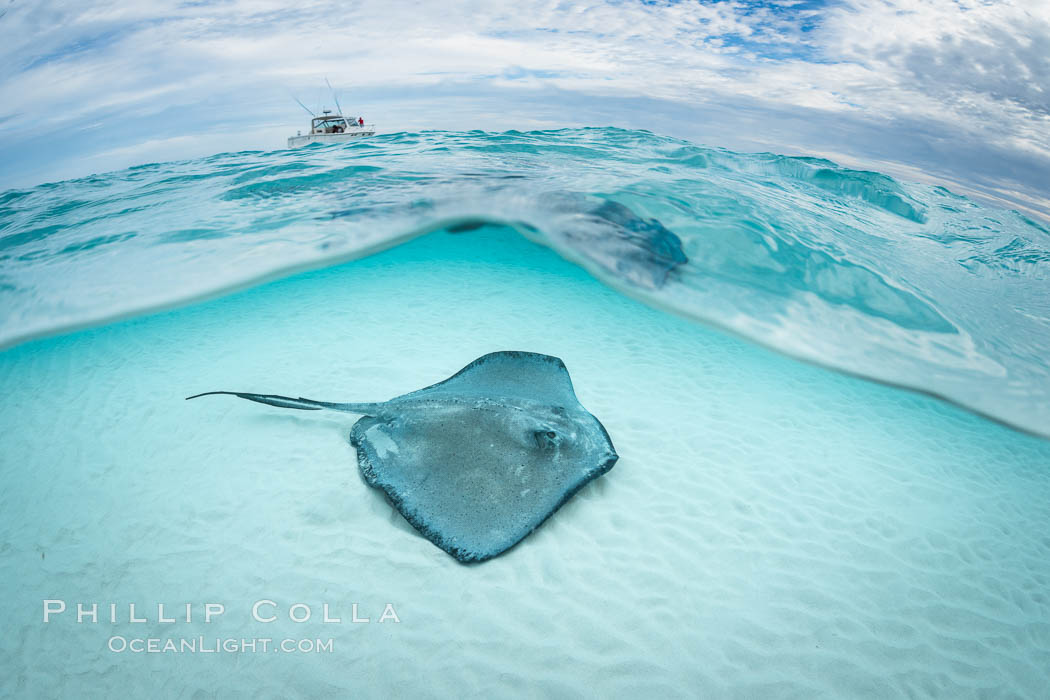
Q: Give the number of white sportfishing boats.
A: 1